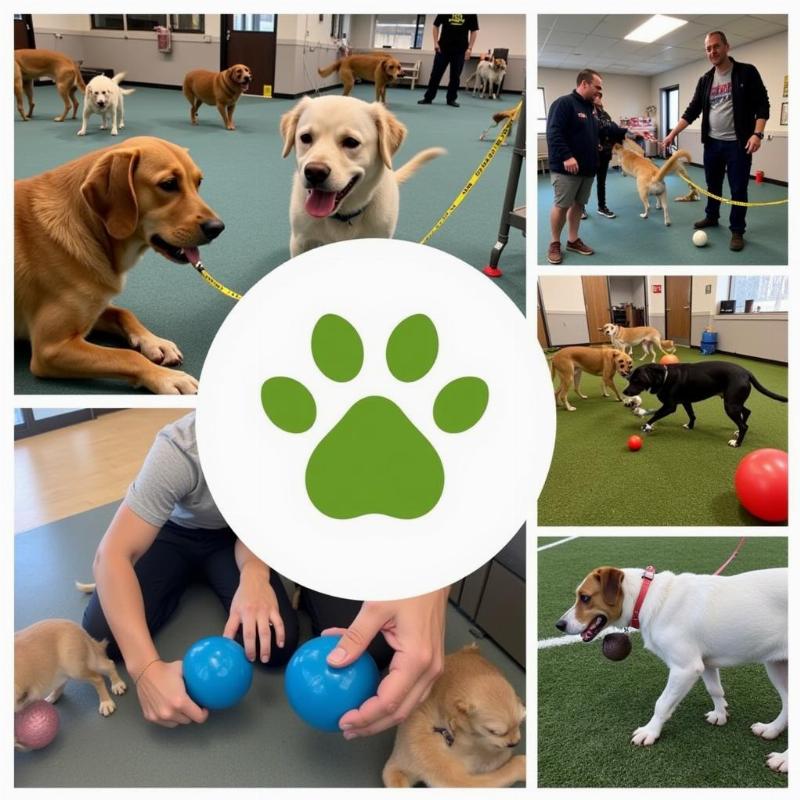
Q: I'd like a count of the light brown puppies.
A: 2